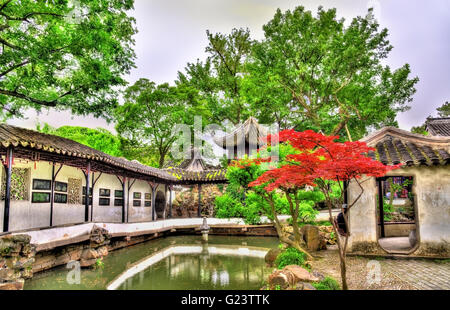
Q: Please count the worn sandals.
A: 0